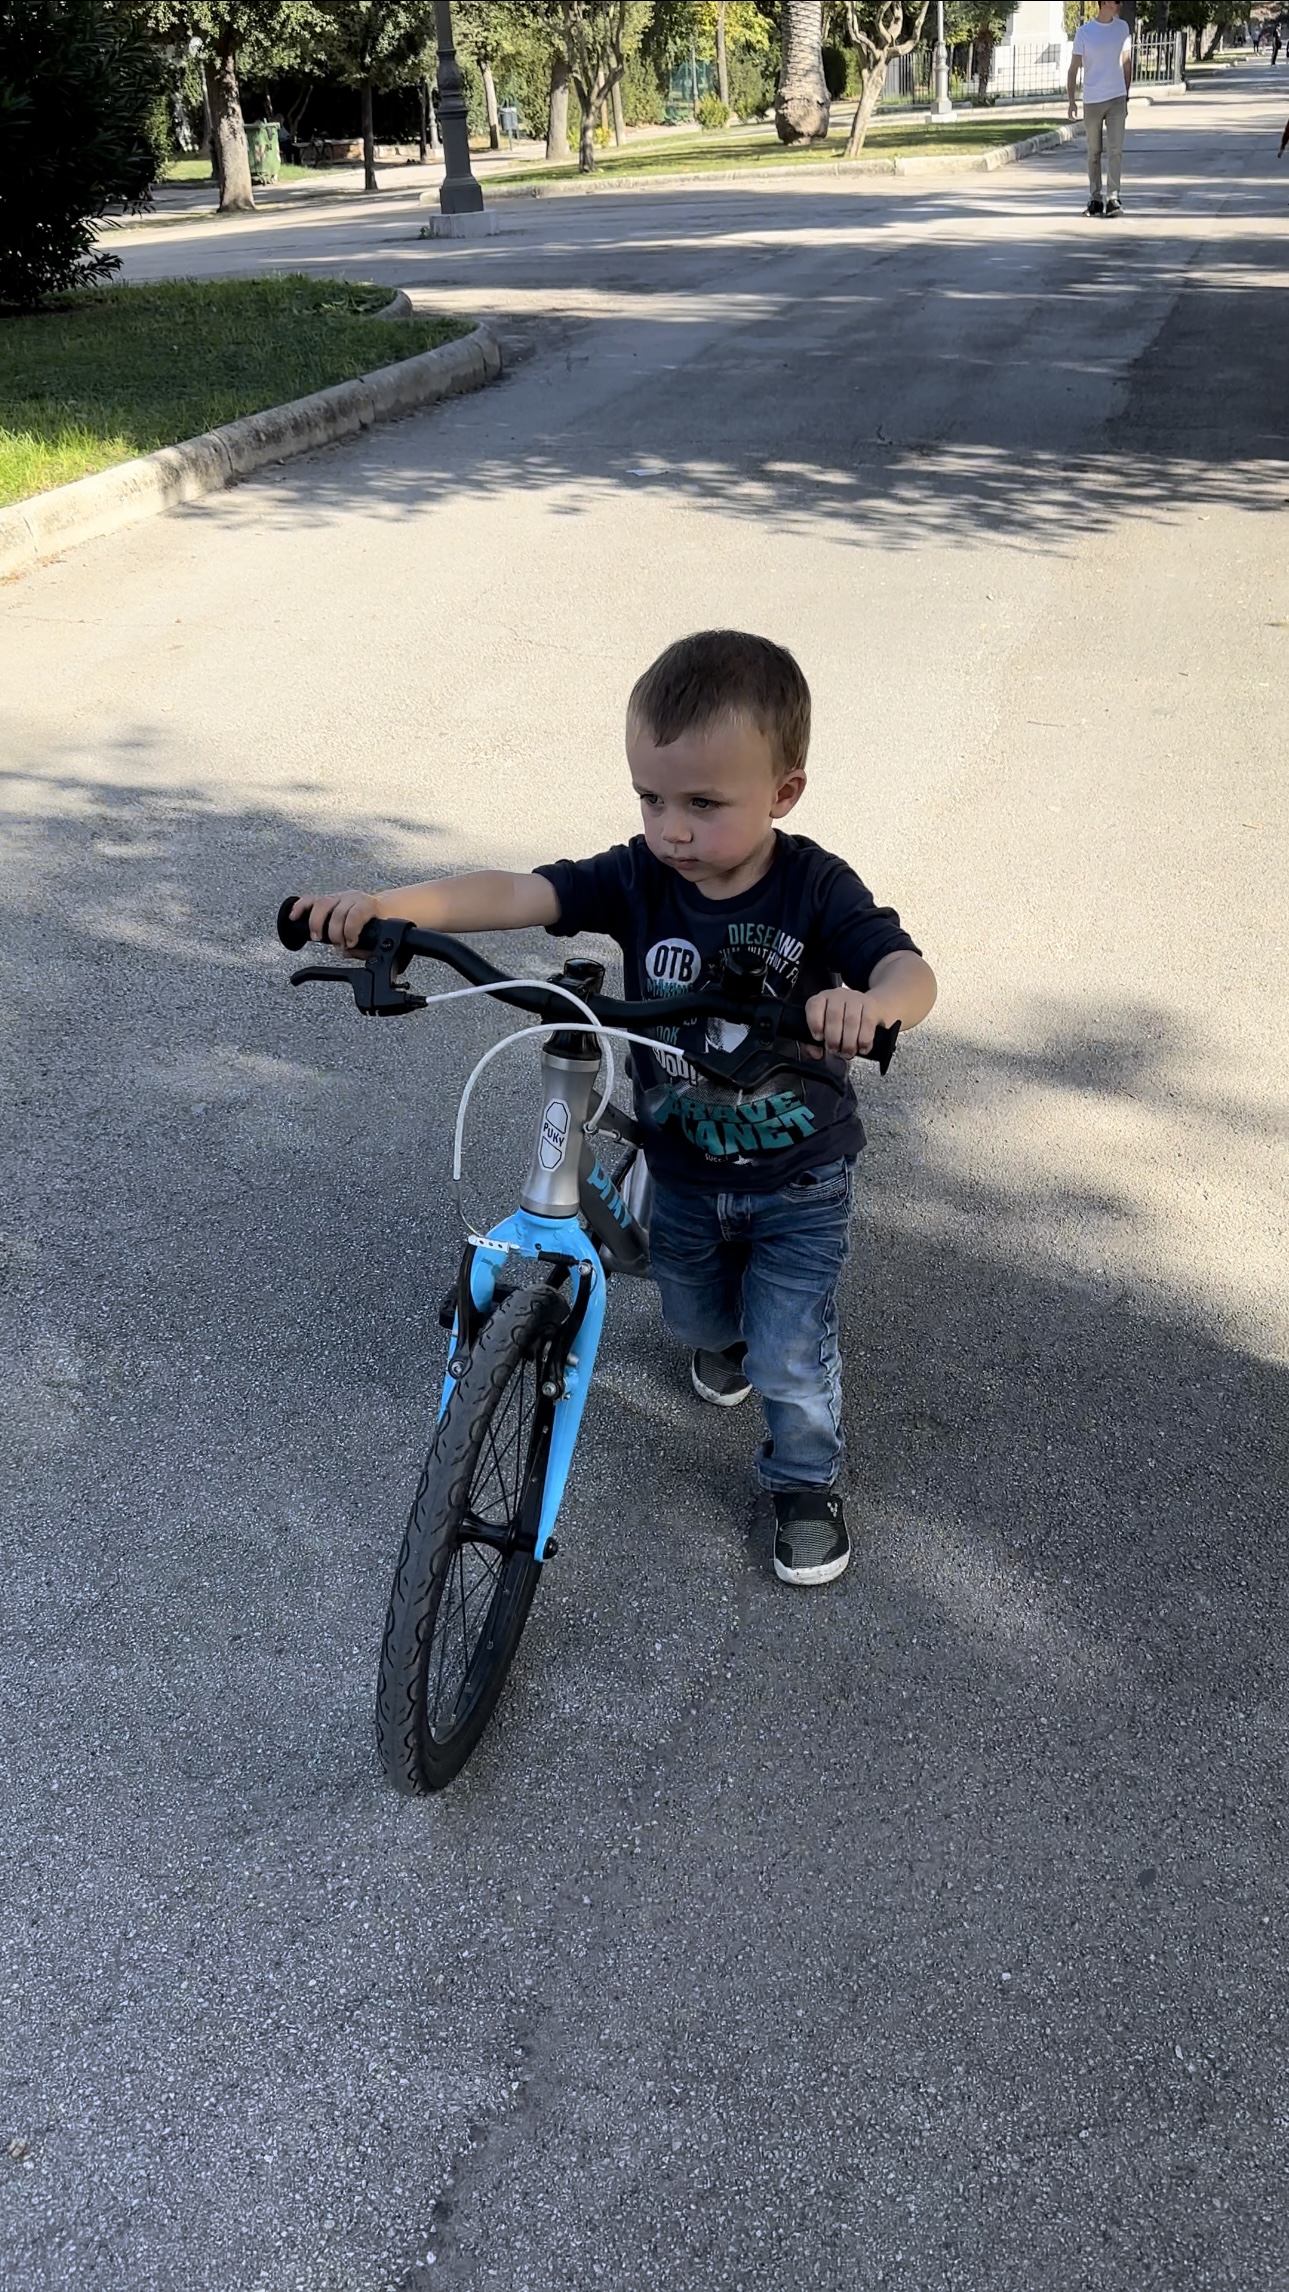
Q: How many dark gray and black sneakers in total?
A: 2